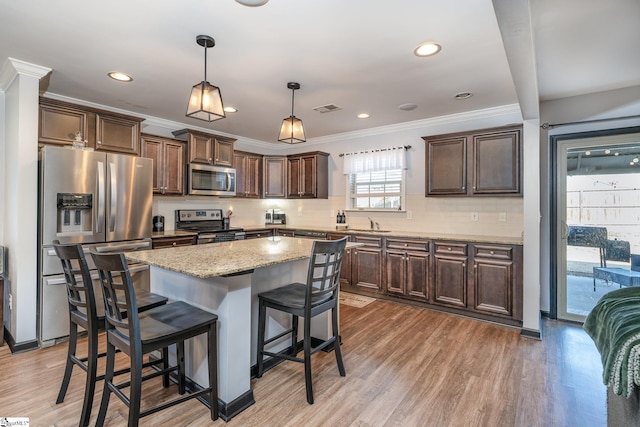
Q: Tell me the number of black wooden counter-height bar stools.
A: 3